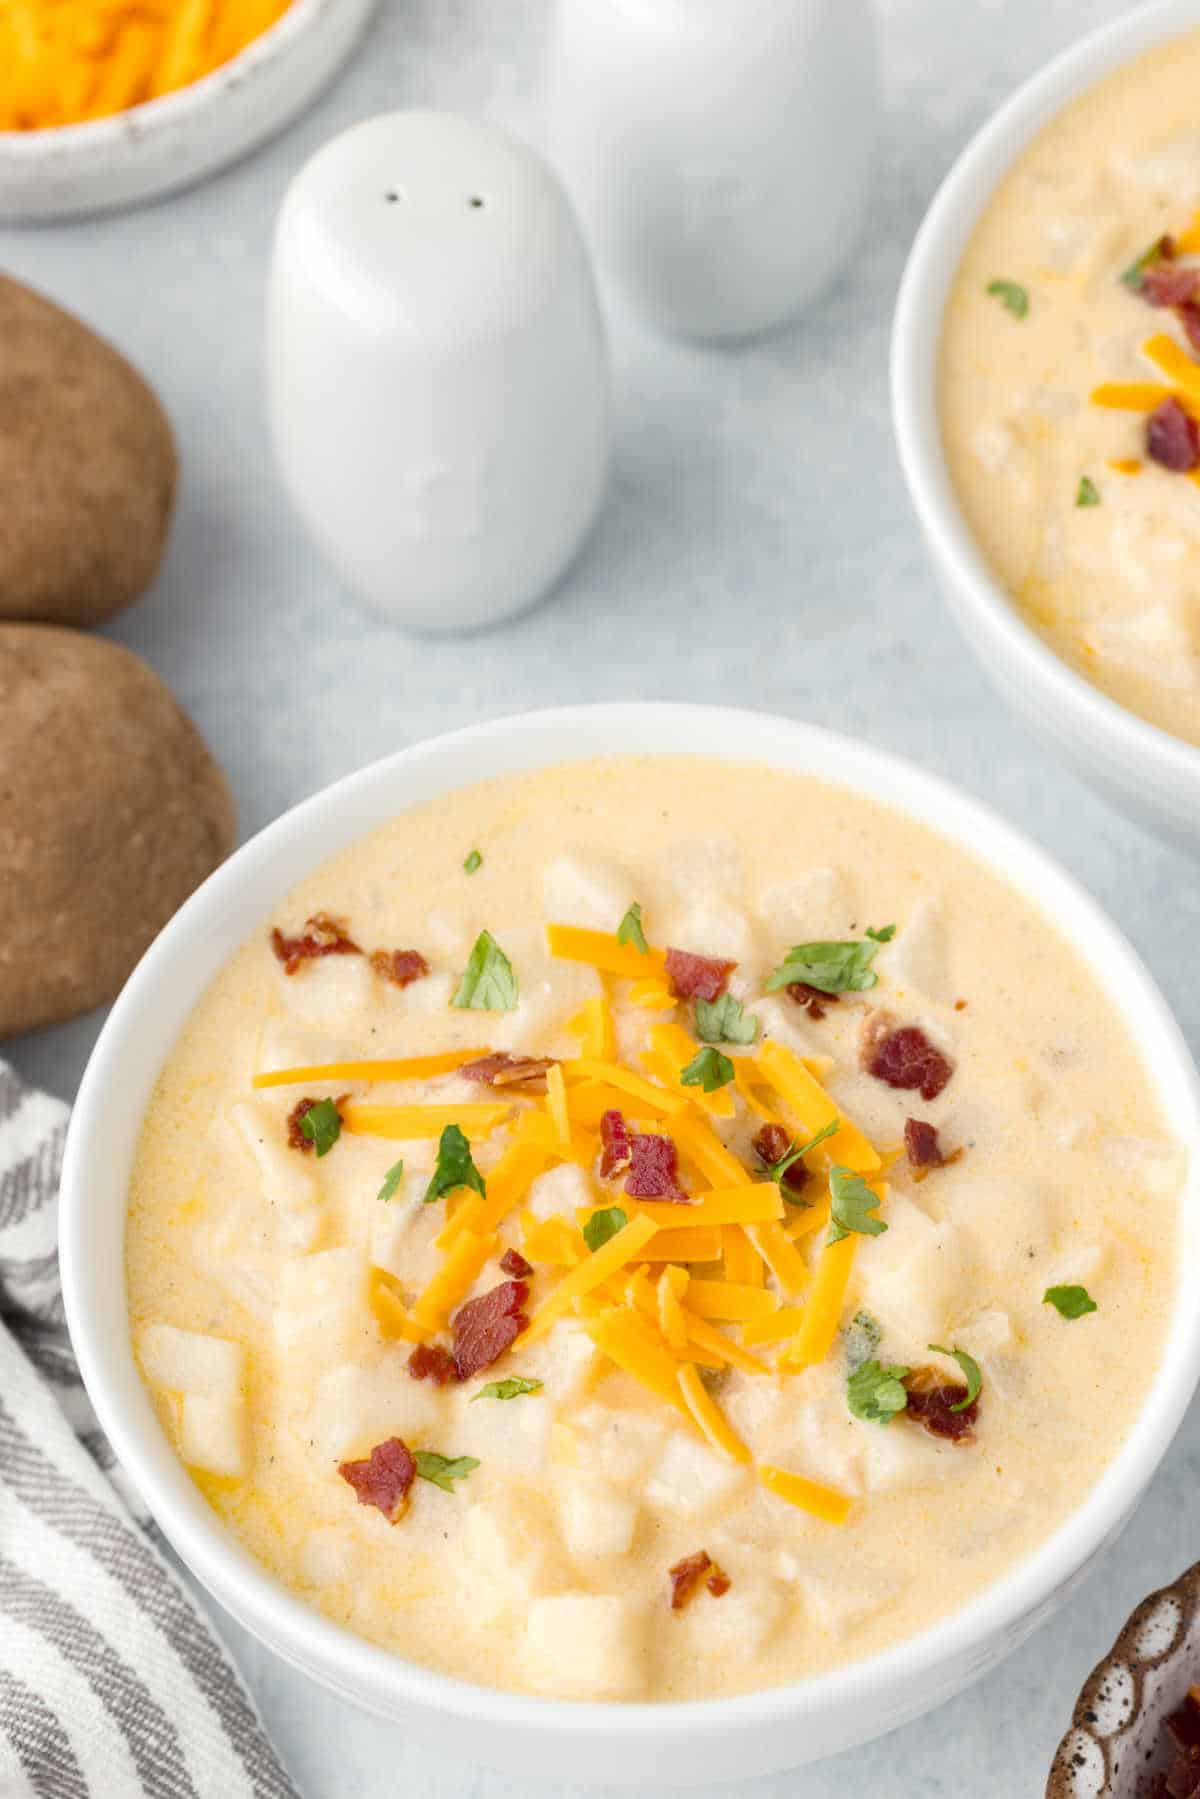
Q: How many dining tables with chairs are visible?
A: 0